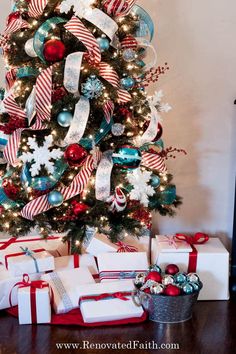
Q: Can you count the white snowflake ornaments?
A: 4